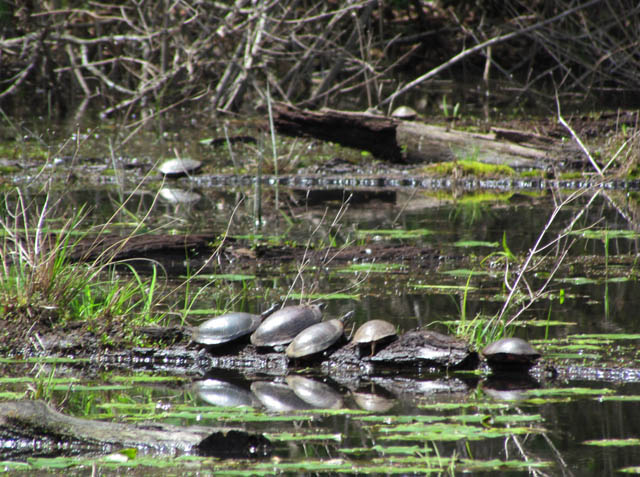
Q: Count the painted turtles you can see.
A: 7